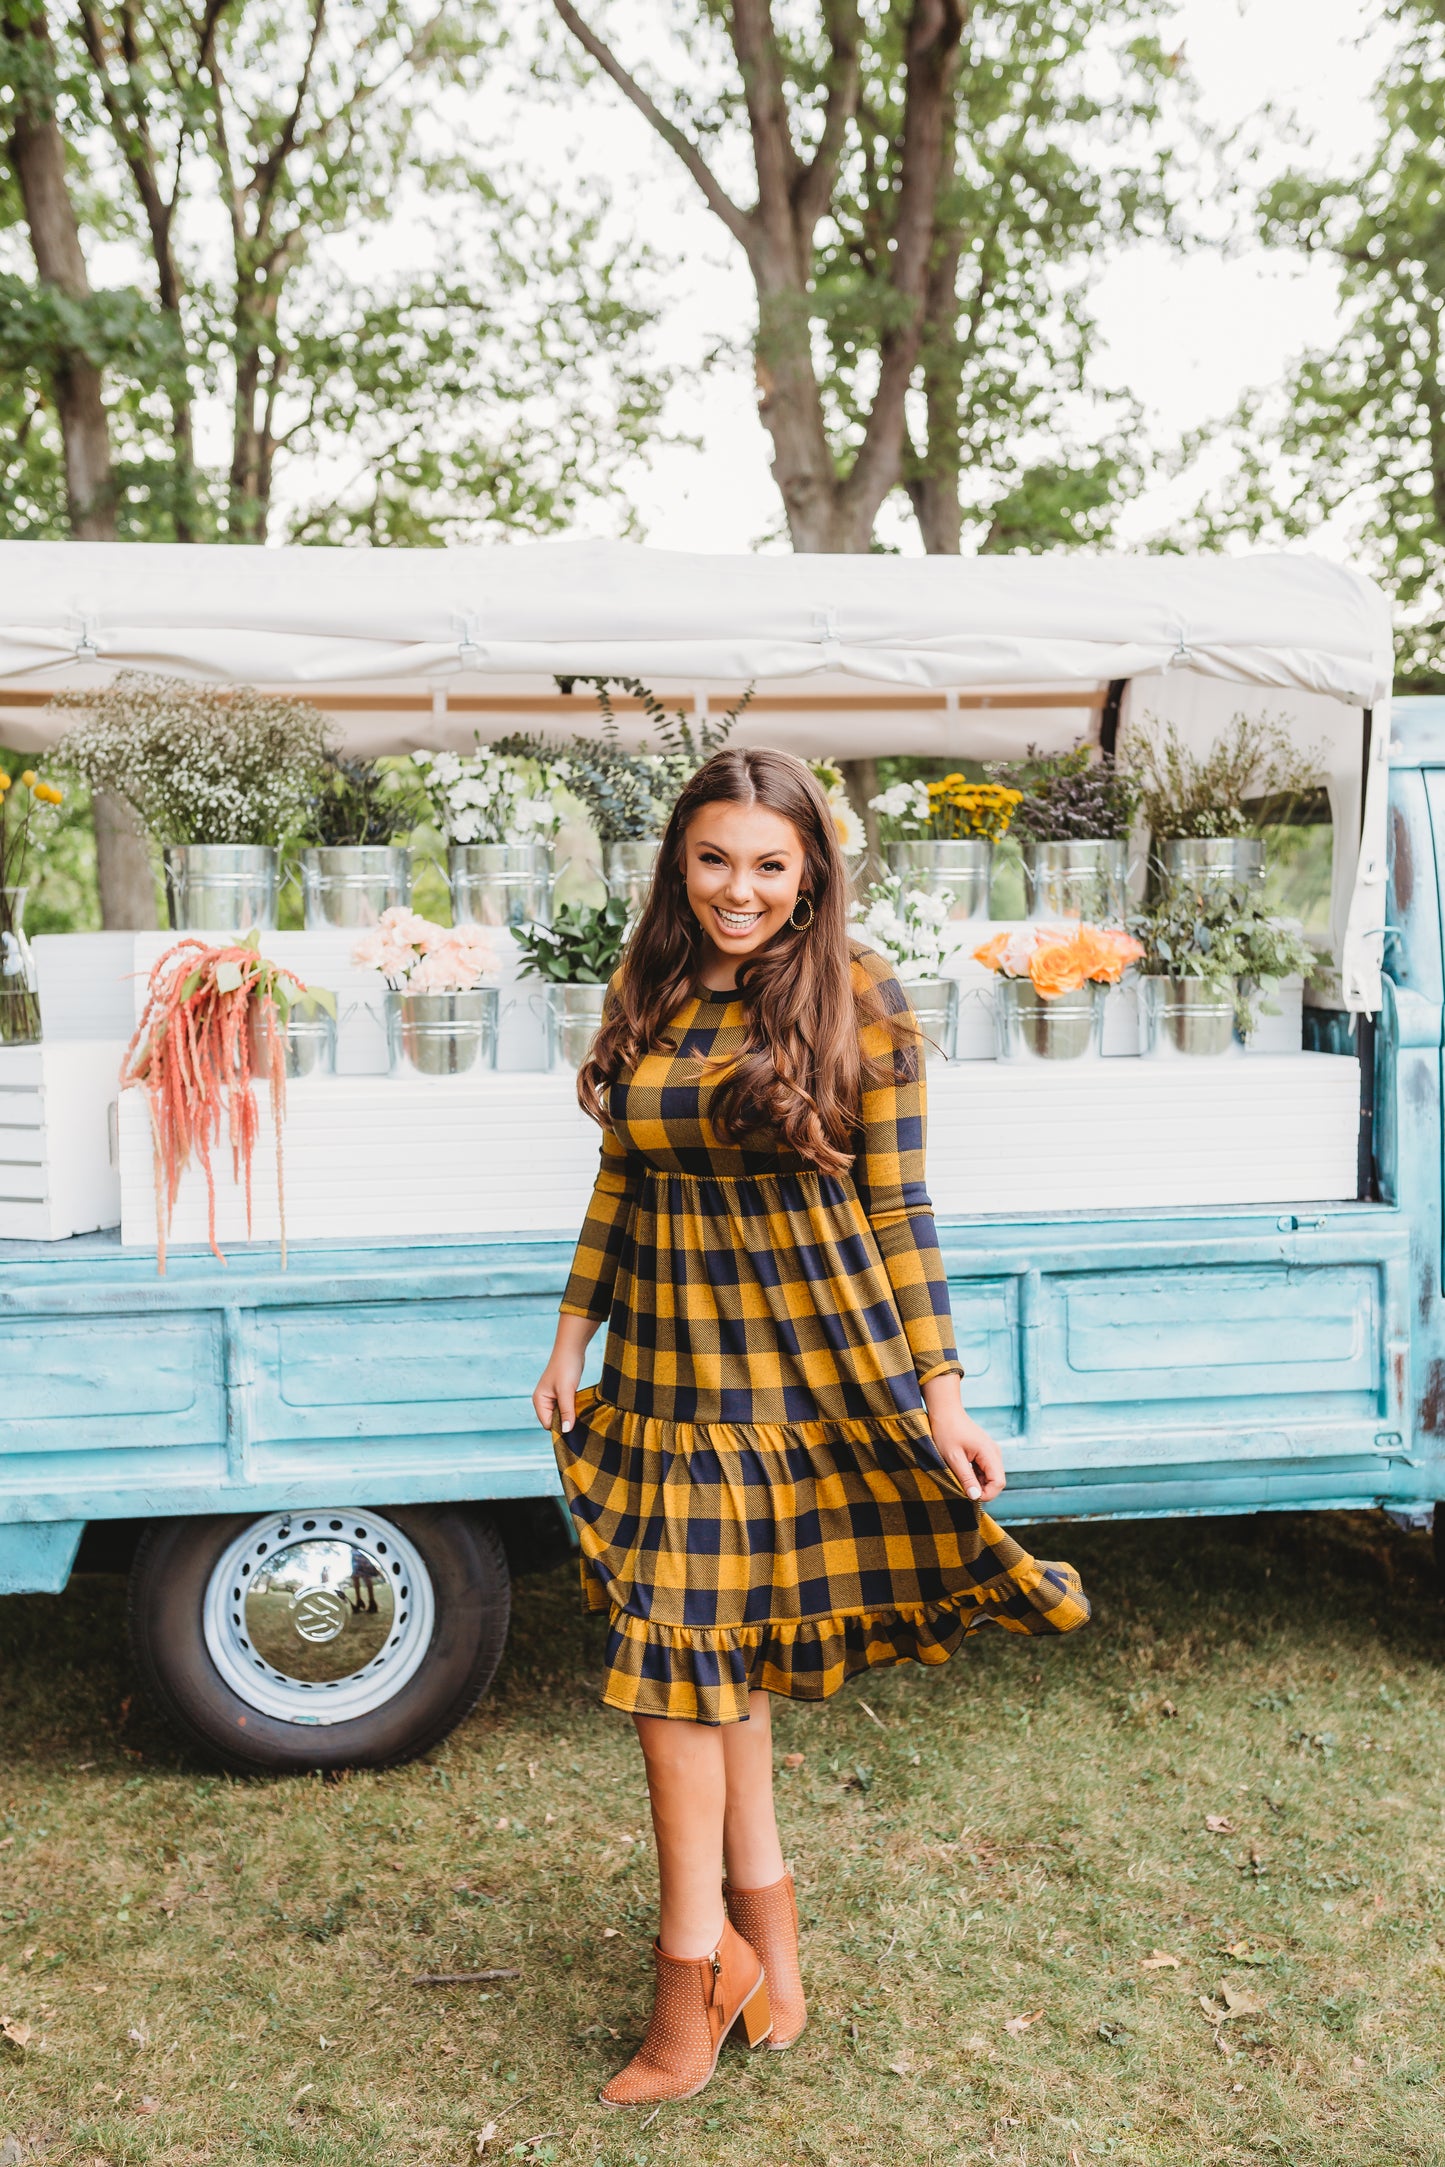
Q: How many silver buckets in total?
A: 13